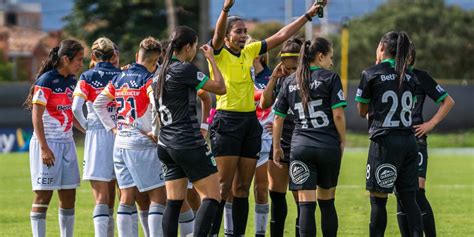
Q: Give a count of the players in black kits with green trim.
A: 5